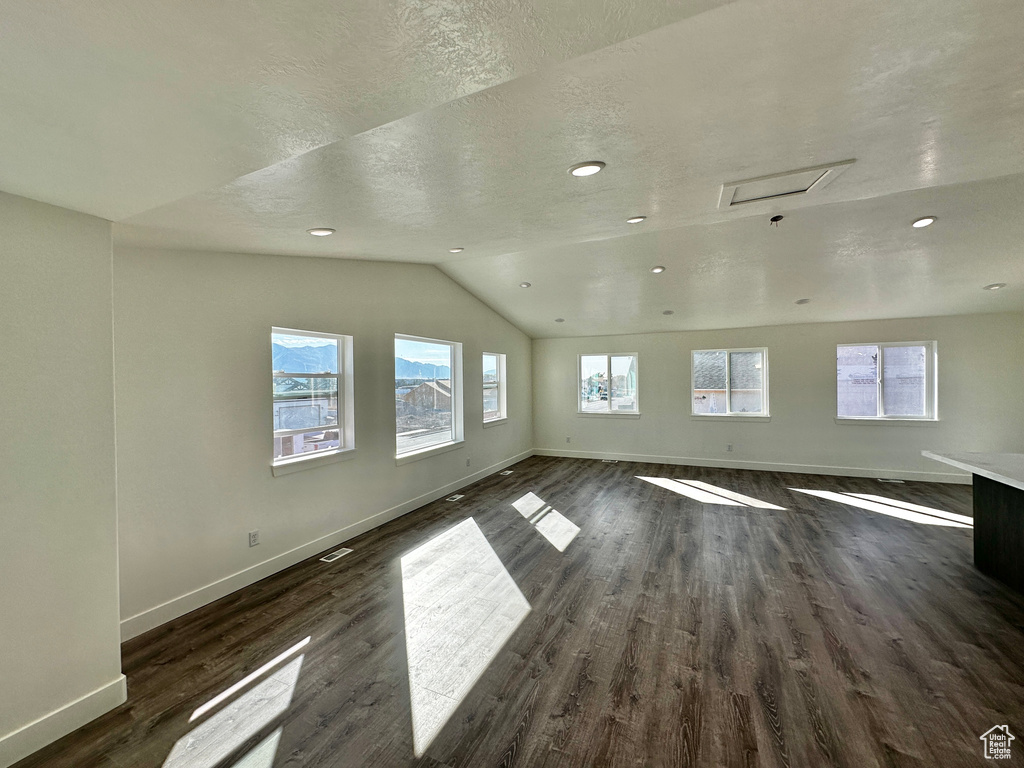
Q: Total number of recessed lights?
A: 11